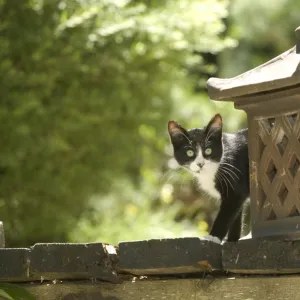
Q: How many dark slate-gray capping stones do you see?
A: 4